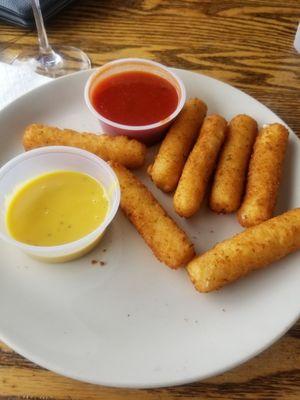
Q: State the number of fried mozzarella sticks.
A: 7